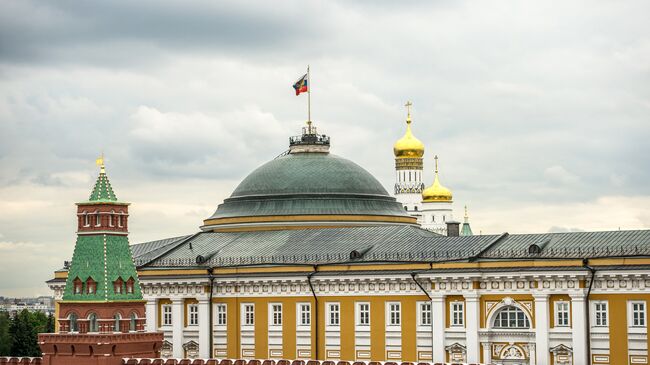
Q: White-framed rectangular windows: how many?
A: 14